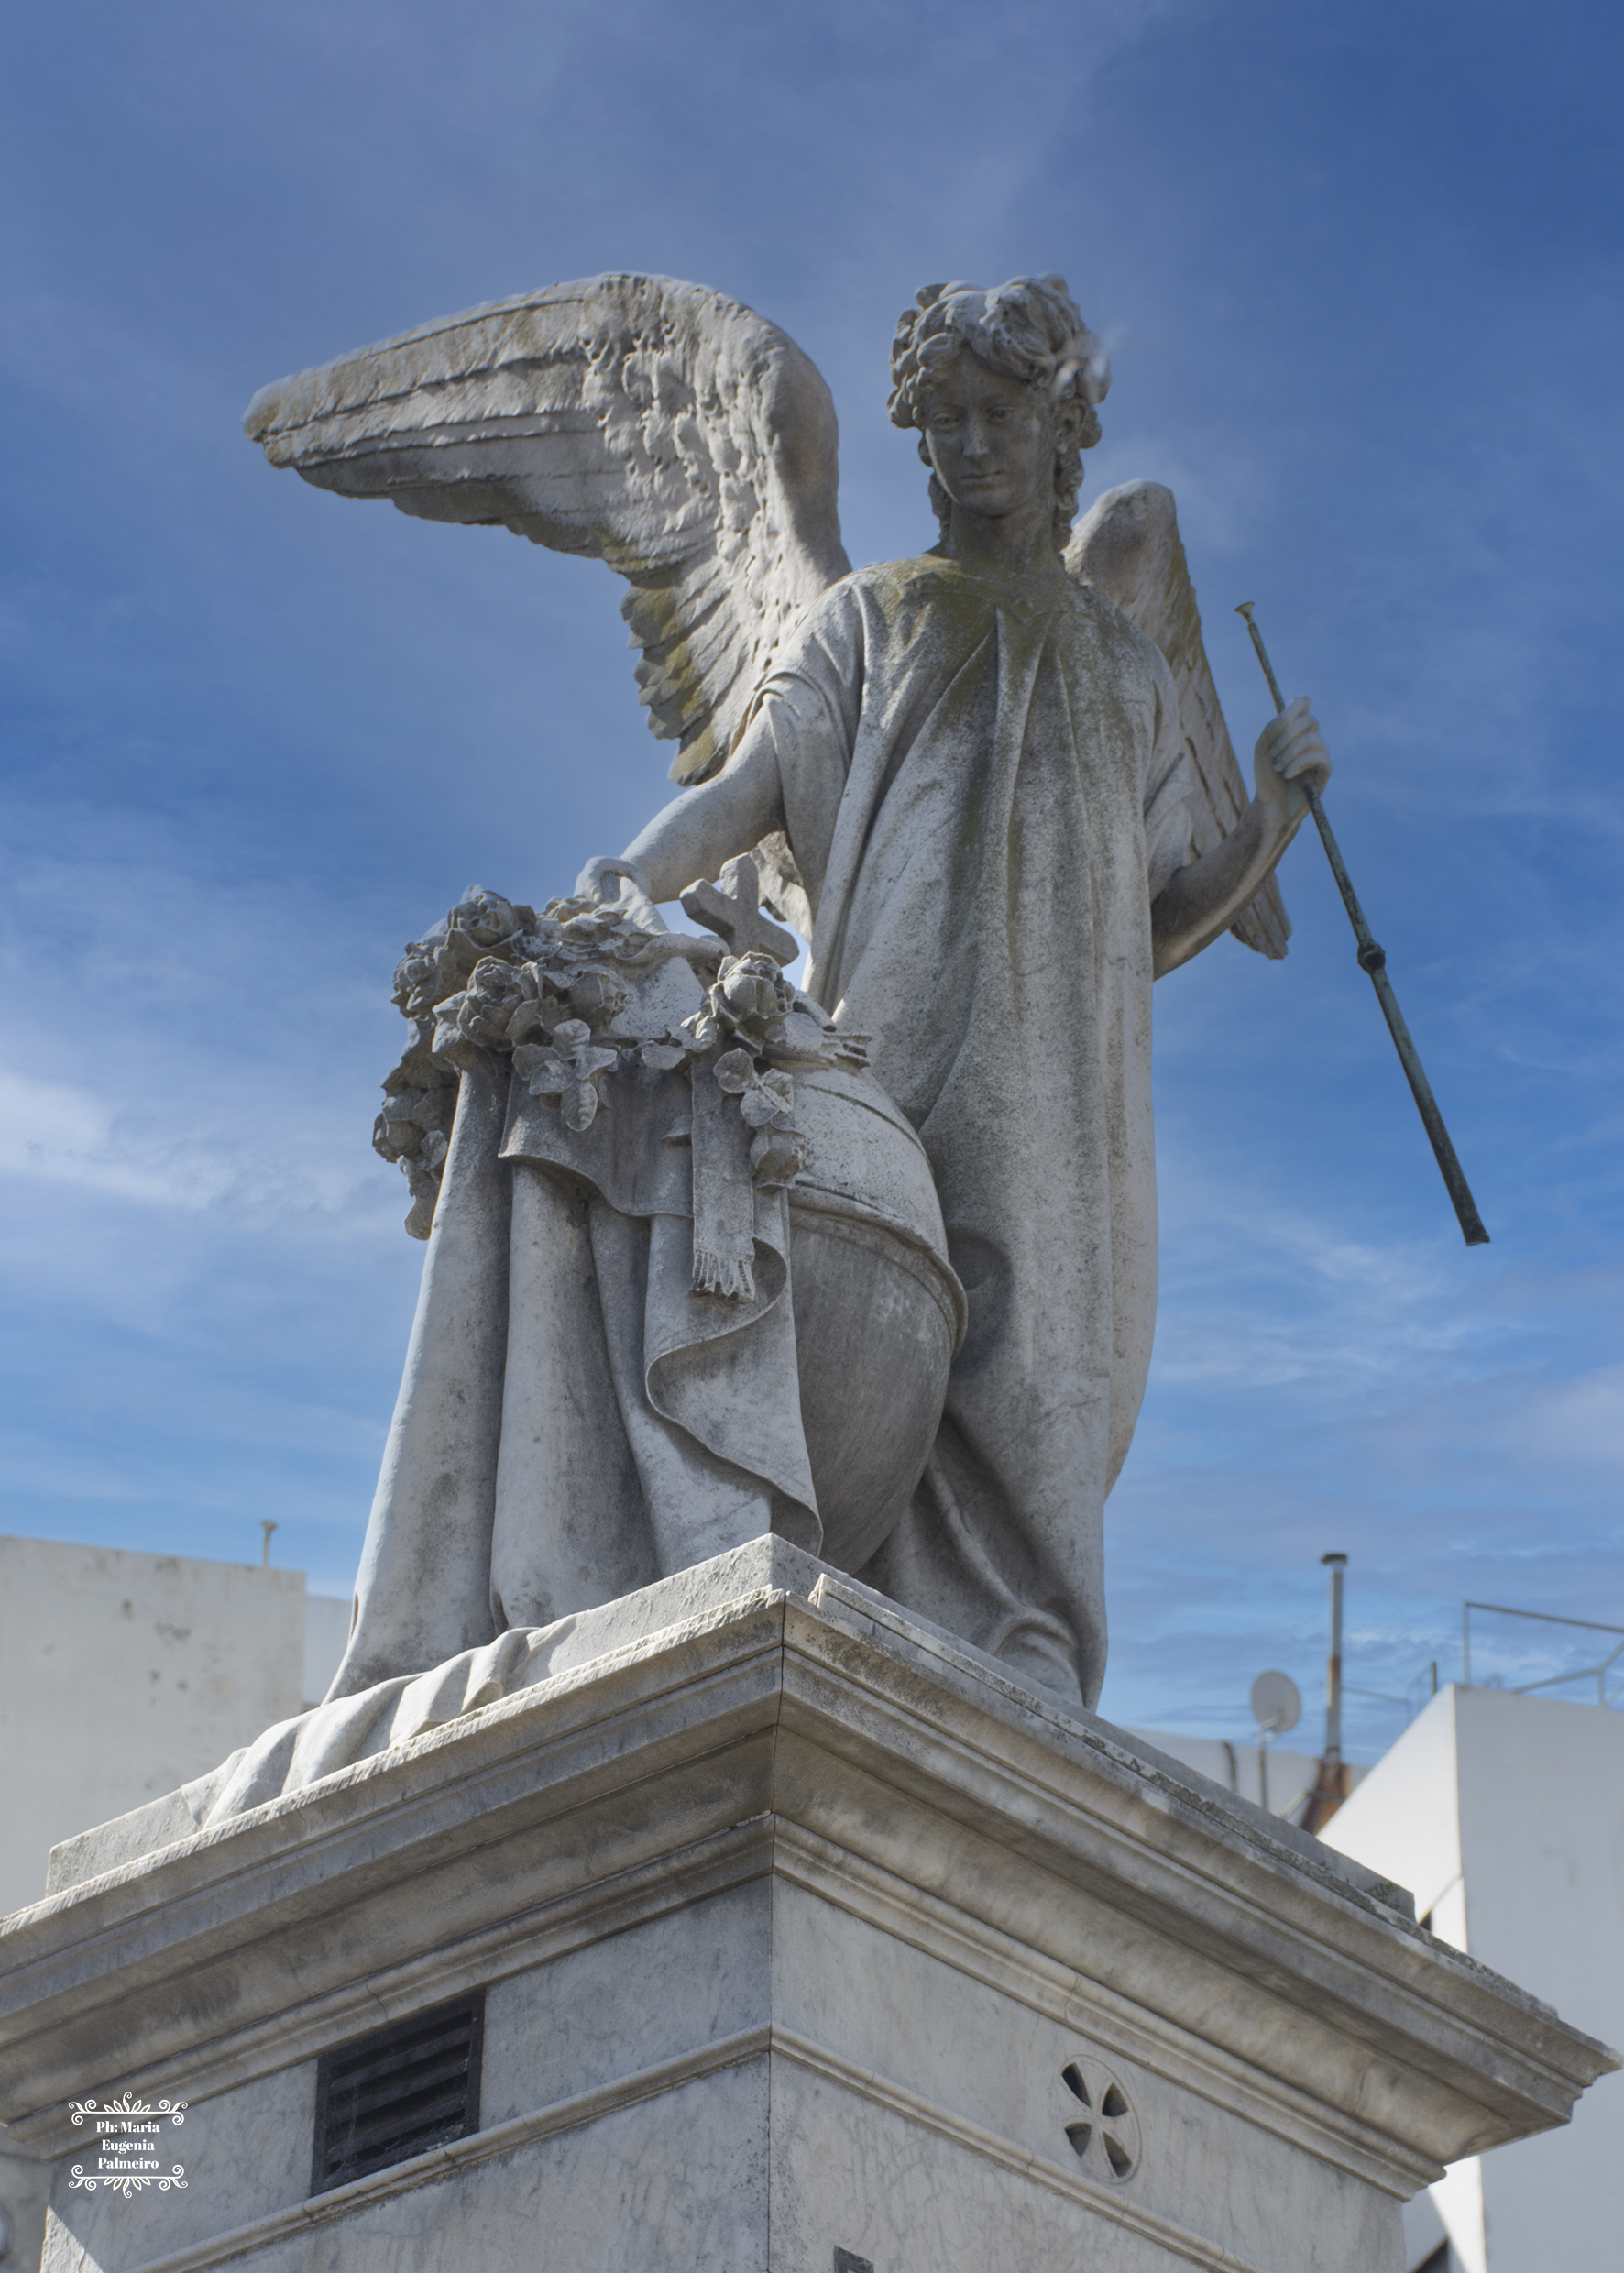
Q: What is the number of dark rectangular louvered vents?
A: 1